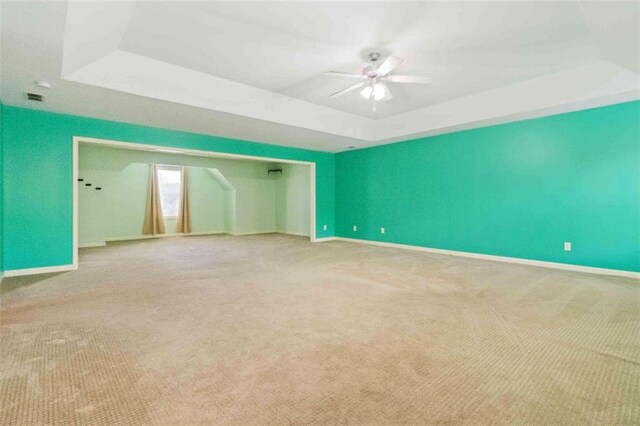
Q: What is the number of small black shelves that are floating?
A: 3